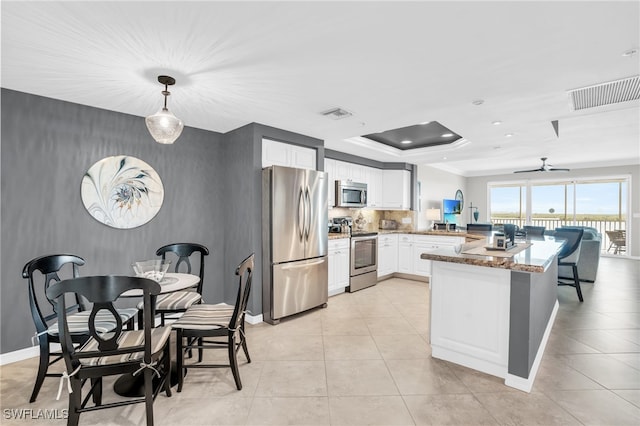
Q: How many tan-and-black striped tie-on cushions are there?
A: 4